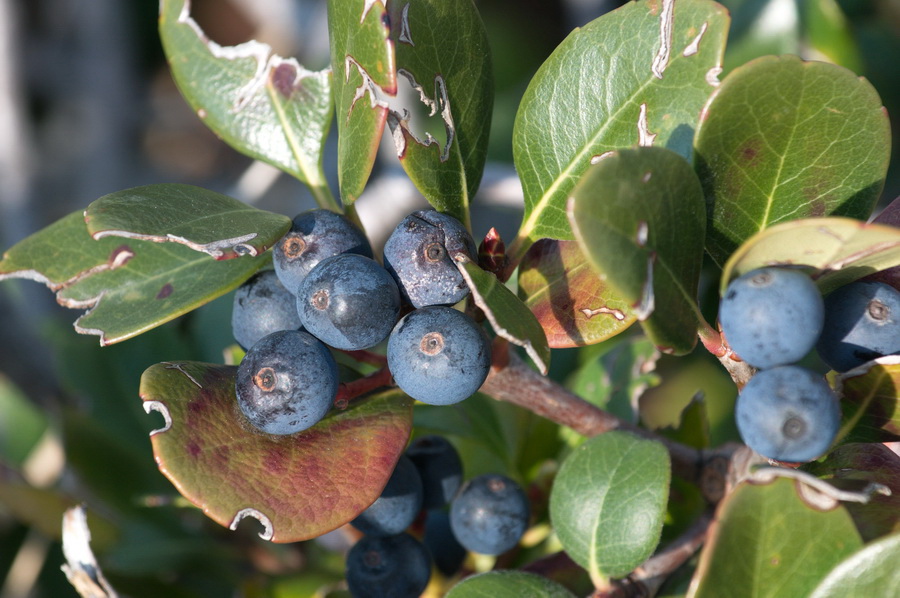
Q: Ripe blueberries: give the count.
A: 14